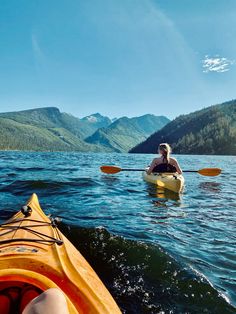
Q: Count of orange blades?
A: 2